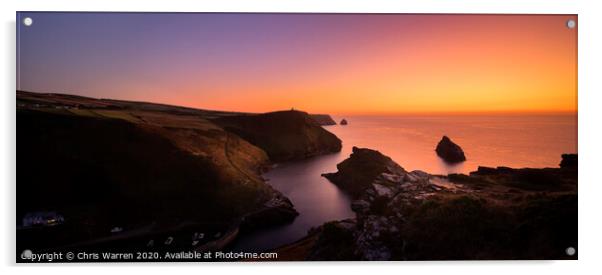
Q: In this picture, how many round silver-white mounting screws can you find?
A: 4